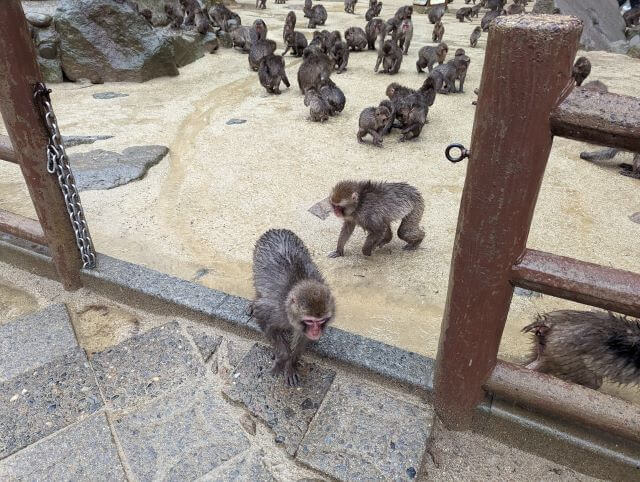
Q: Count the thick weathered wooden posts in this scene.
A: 2